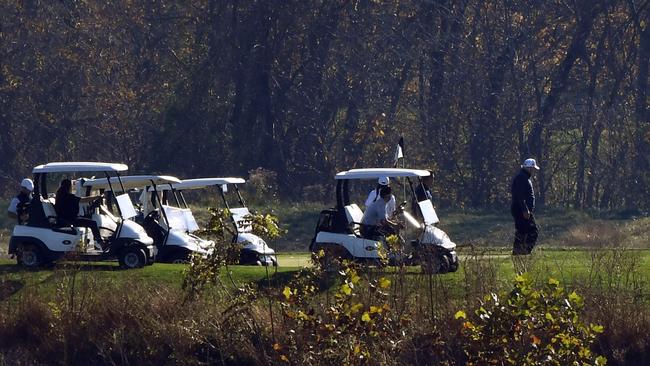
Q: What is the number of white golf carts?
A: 4